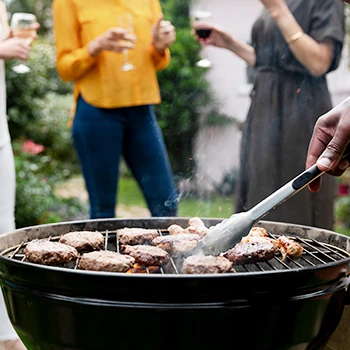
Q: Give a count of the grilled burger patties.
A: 8